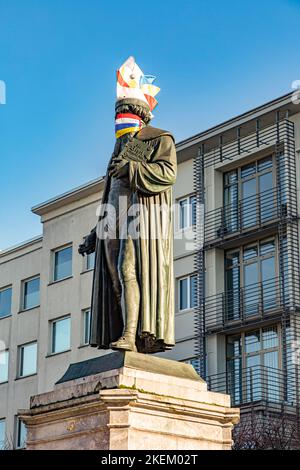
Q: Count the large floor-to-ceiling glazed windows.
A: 3